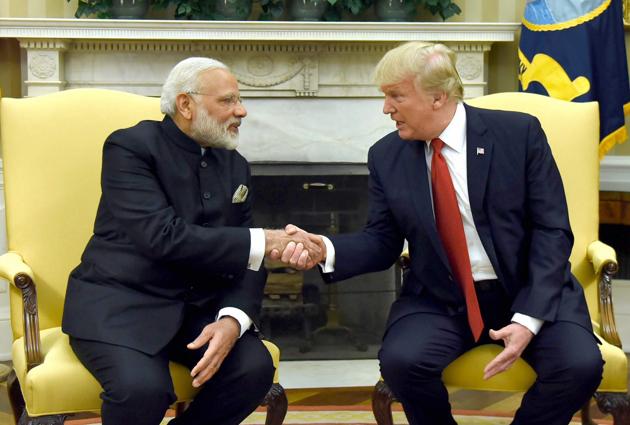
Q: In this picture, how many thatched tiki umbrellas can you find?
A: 0